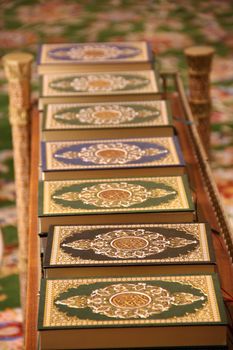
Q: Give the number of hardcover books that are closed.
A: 7